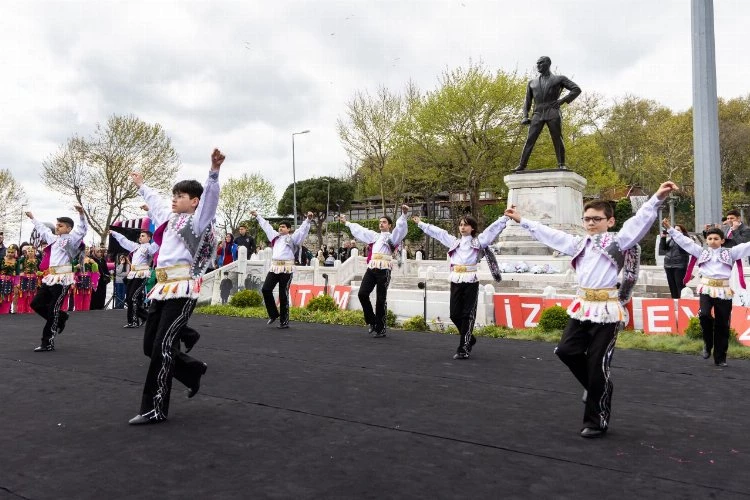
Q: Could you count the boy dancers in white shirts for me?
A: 8